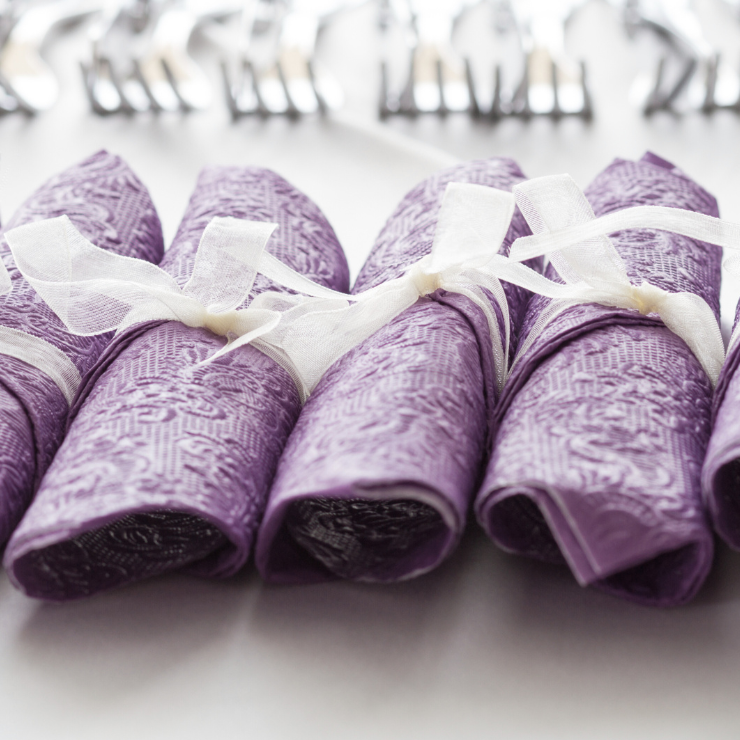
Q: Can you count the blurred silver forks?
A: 6